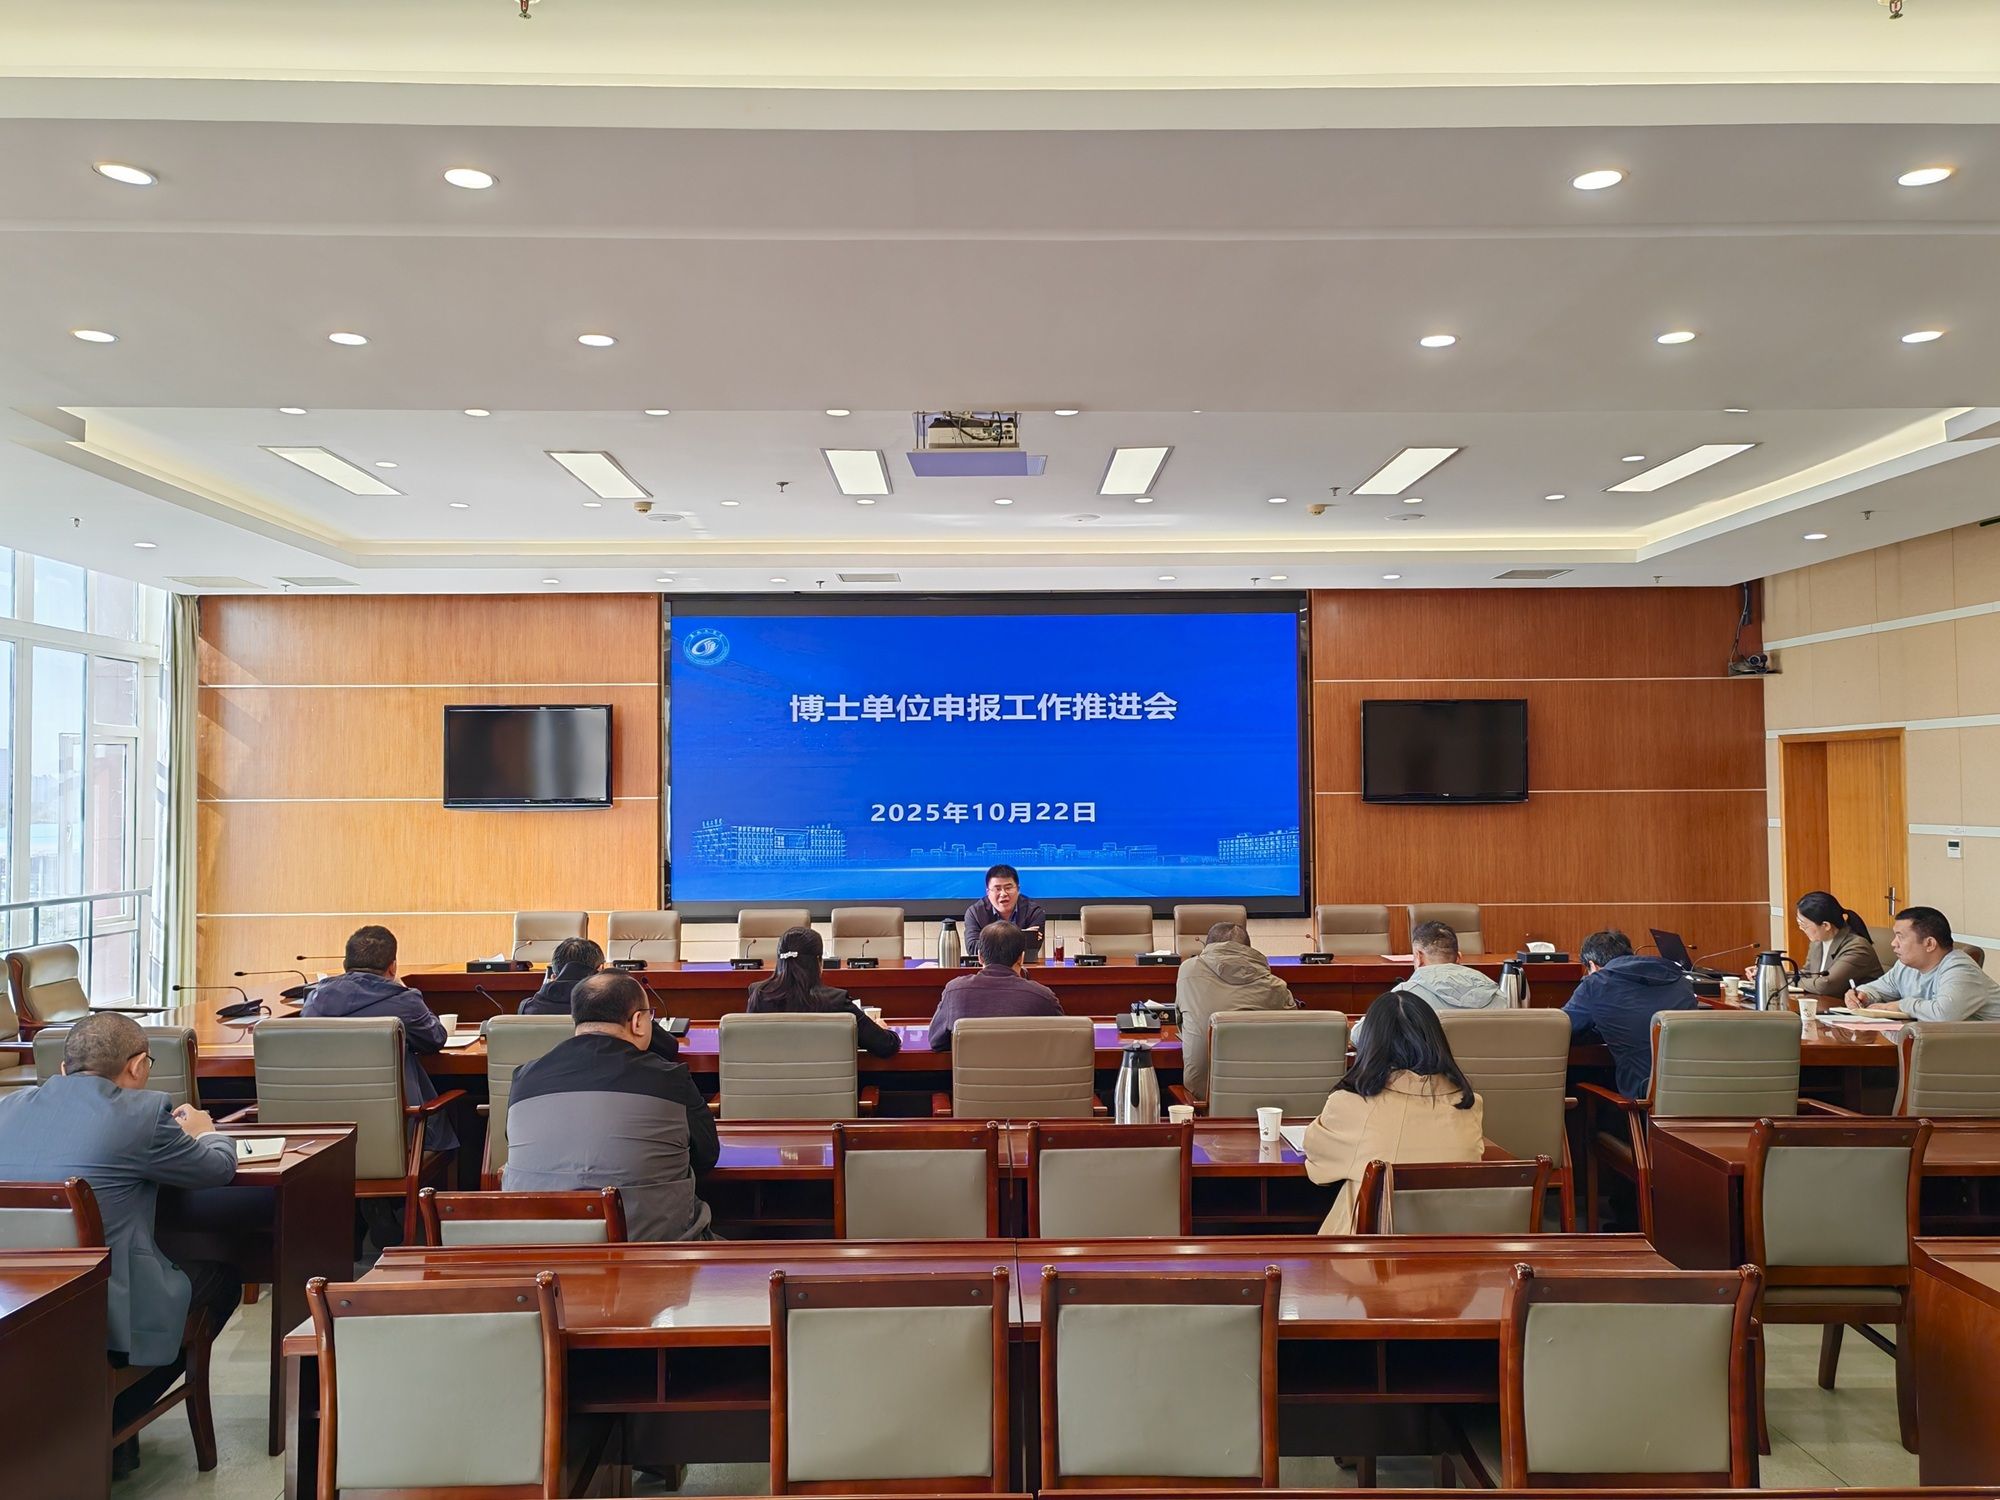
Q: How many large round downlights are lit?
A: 10